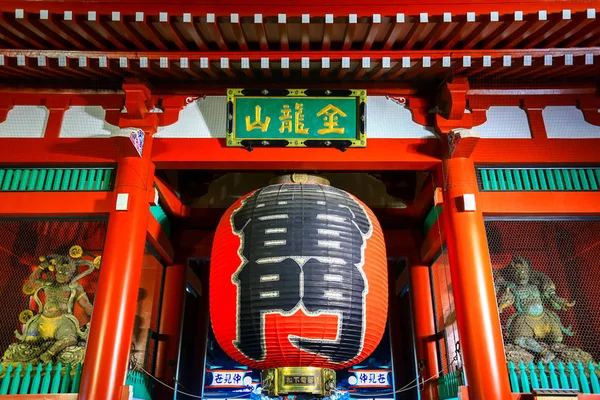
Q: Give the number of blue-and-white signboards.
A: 2